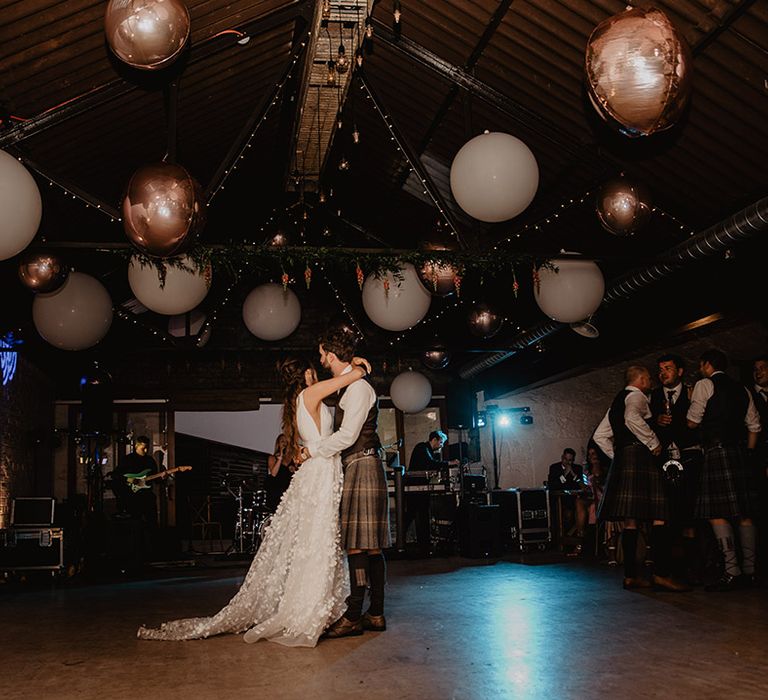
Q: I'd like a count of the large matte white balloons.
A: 8